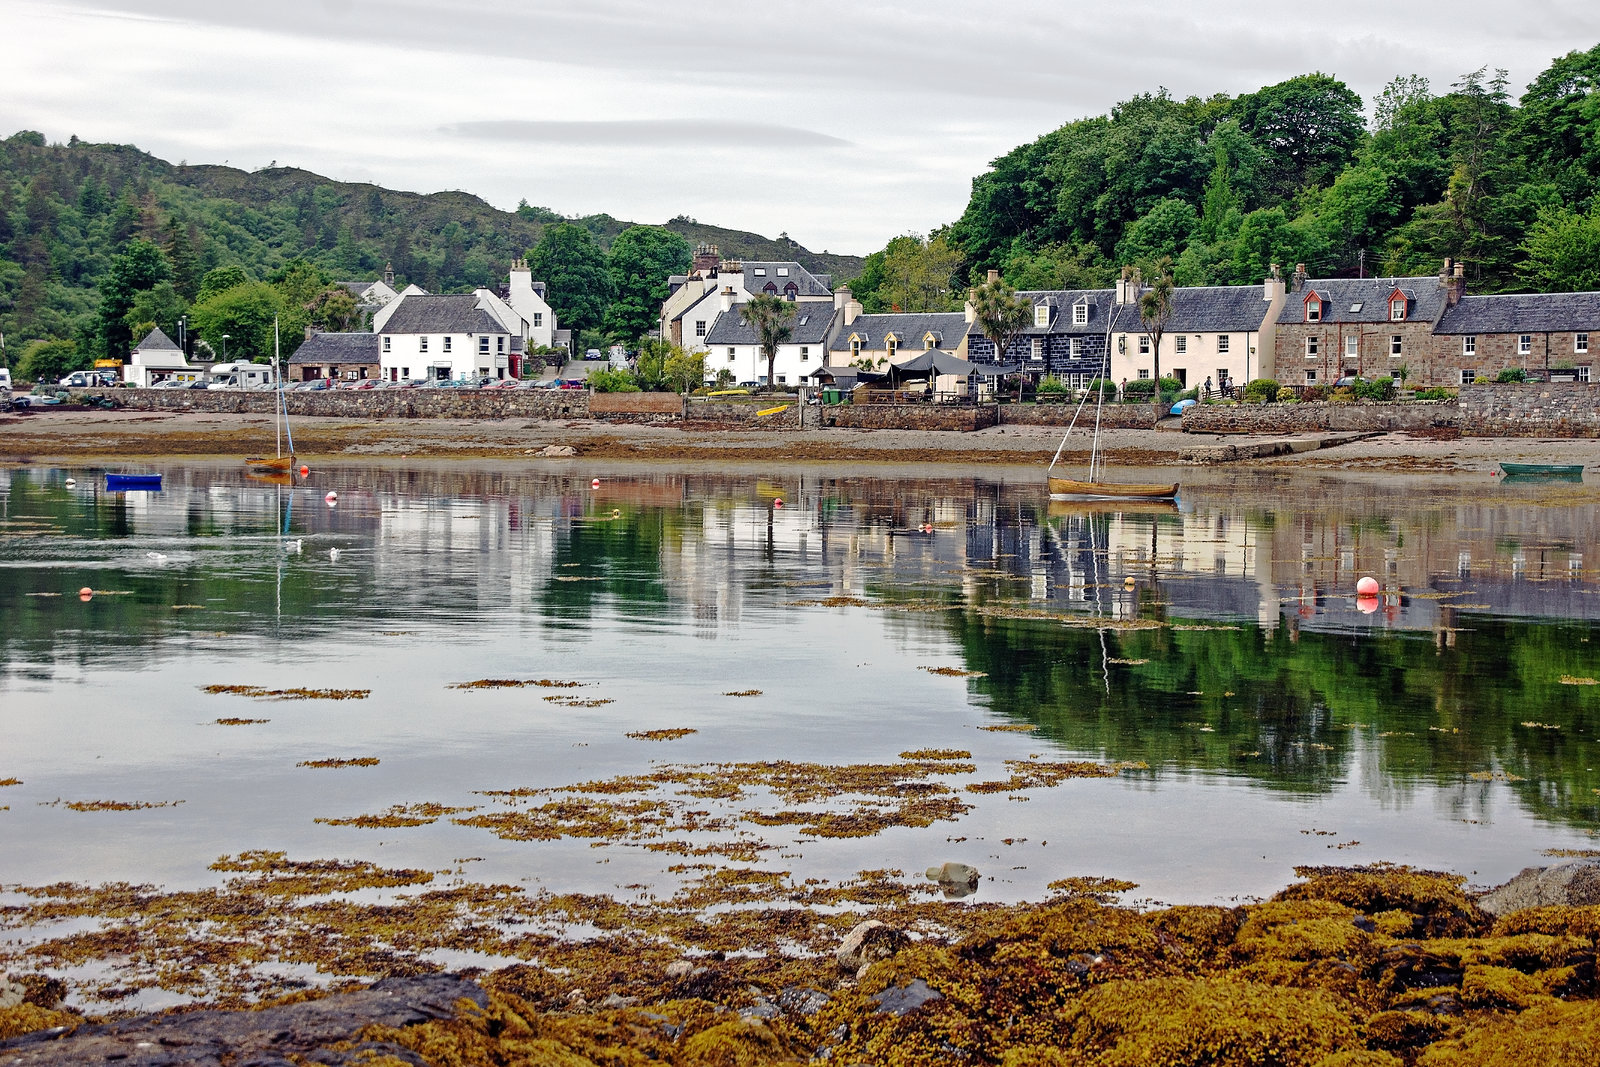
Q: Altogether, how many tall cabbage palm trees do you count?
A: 3